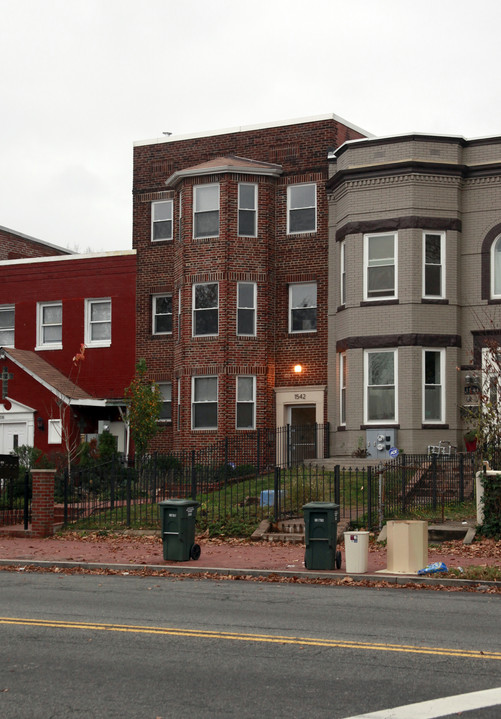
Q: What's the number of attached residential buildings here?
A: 3